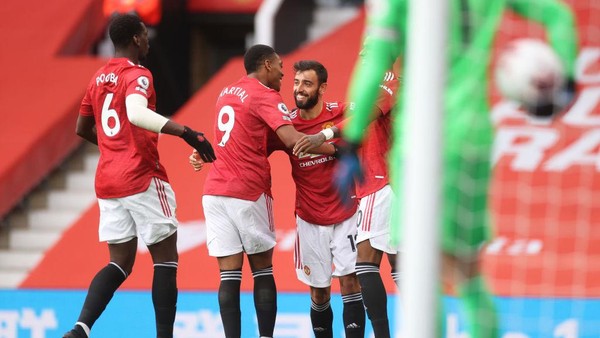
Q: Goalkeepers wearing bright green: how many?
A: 1